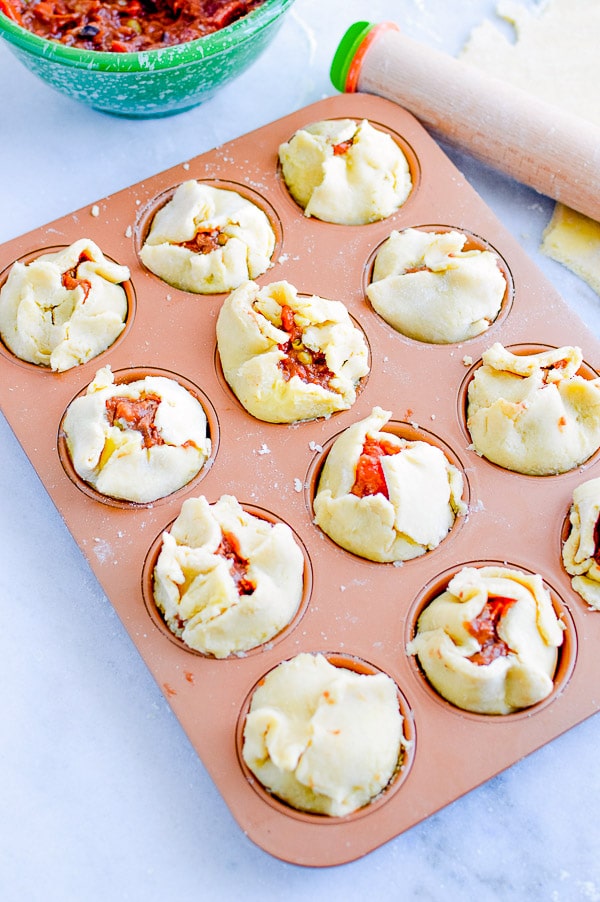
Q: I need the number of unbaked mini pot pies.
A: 12